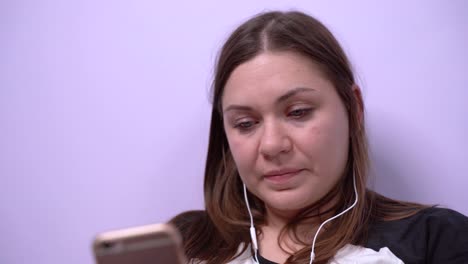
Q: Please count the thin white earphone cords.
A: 2